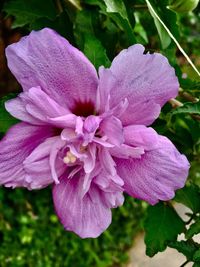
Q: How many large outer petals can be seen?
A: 5